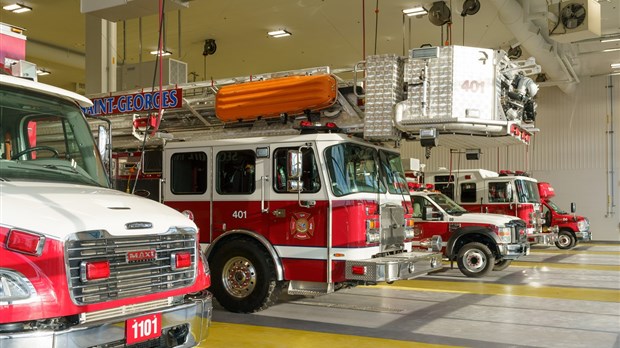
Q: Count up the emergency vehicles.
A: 5